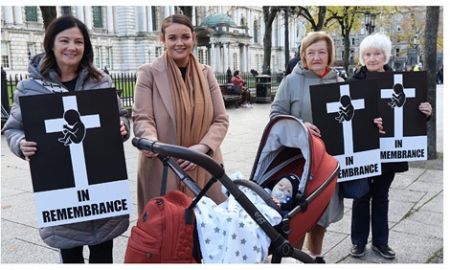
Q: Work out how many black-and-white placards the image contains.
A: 3